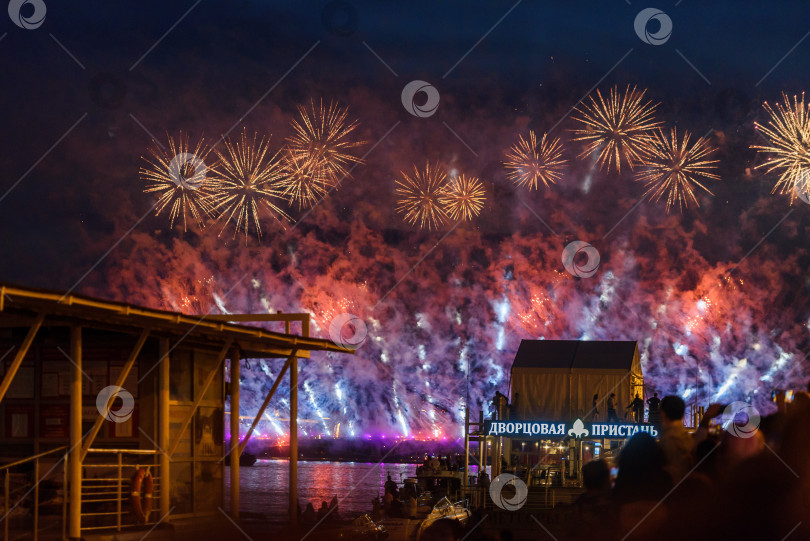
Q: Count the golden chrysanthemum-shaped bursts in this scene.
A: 10